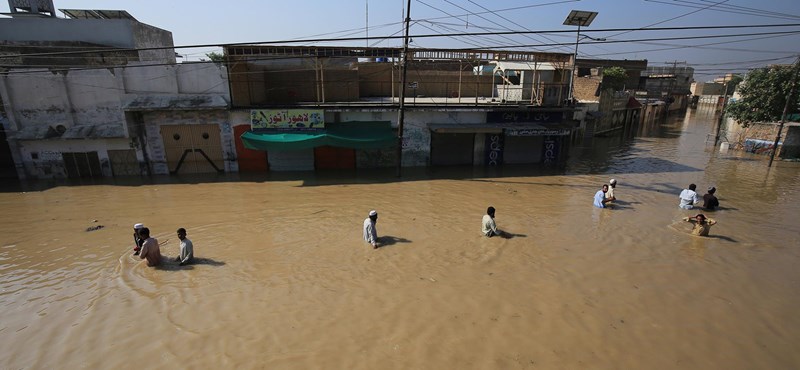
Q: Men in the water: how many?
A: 10